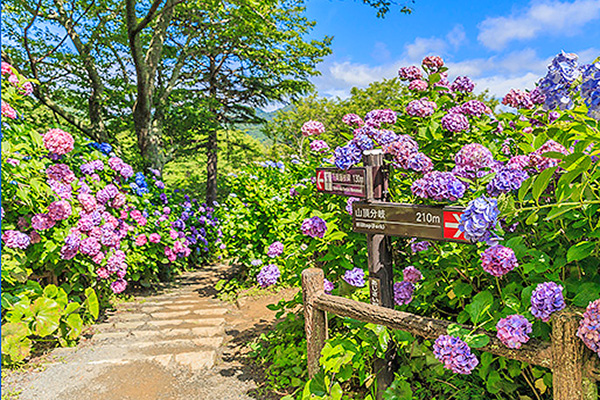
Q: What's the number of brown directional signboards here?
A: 2